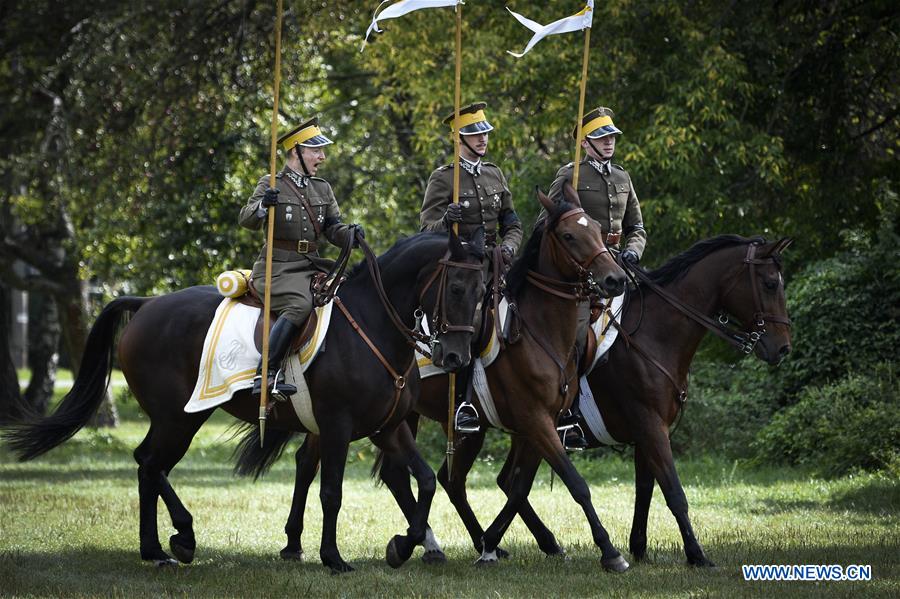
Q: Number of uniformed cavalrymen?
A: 3